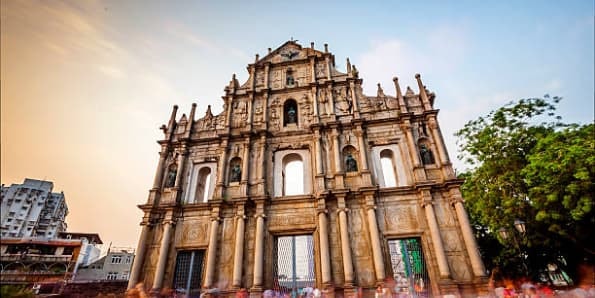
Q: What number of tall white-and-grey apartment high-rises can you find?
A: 1